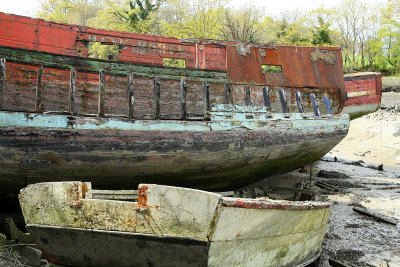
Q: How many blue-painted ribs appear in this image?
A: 5